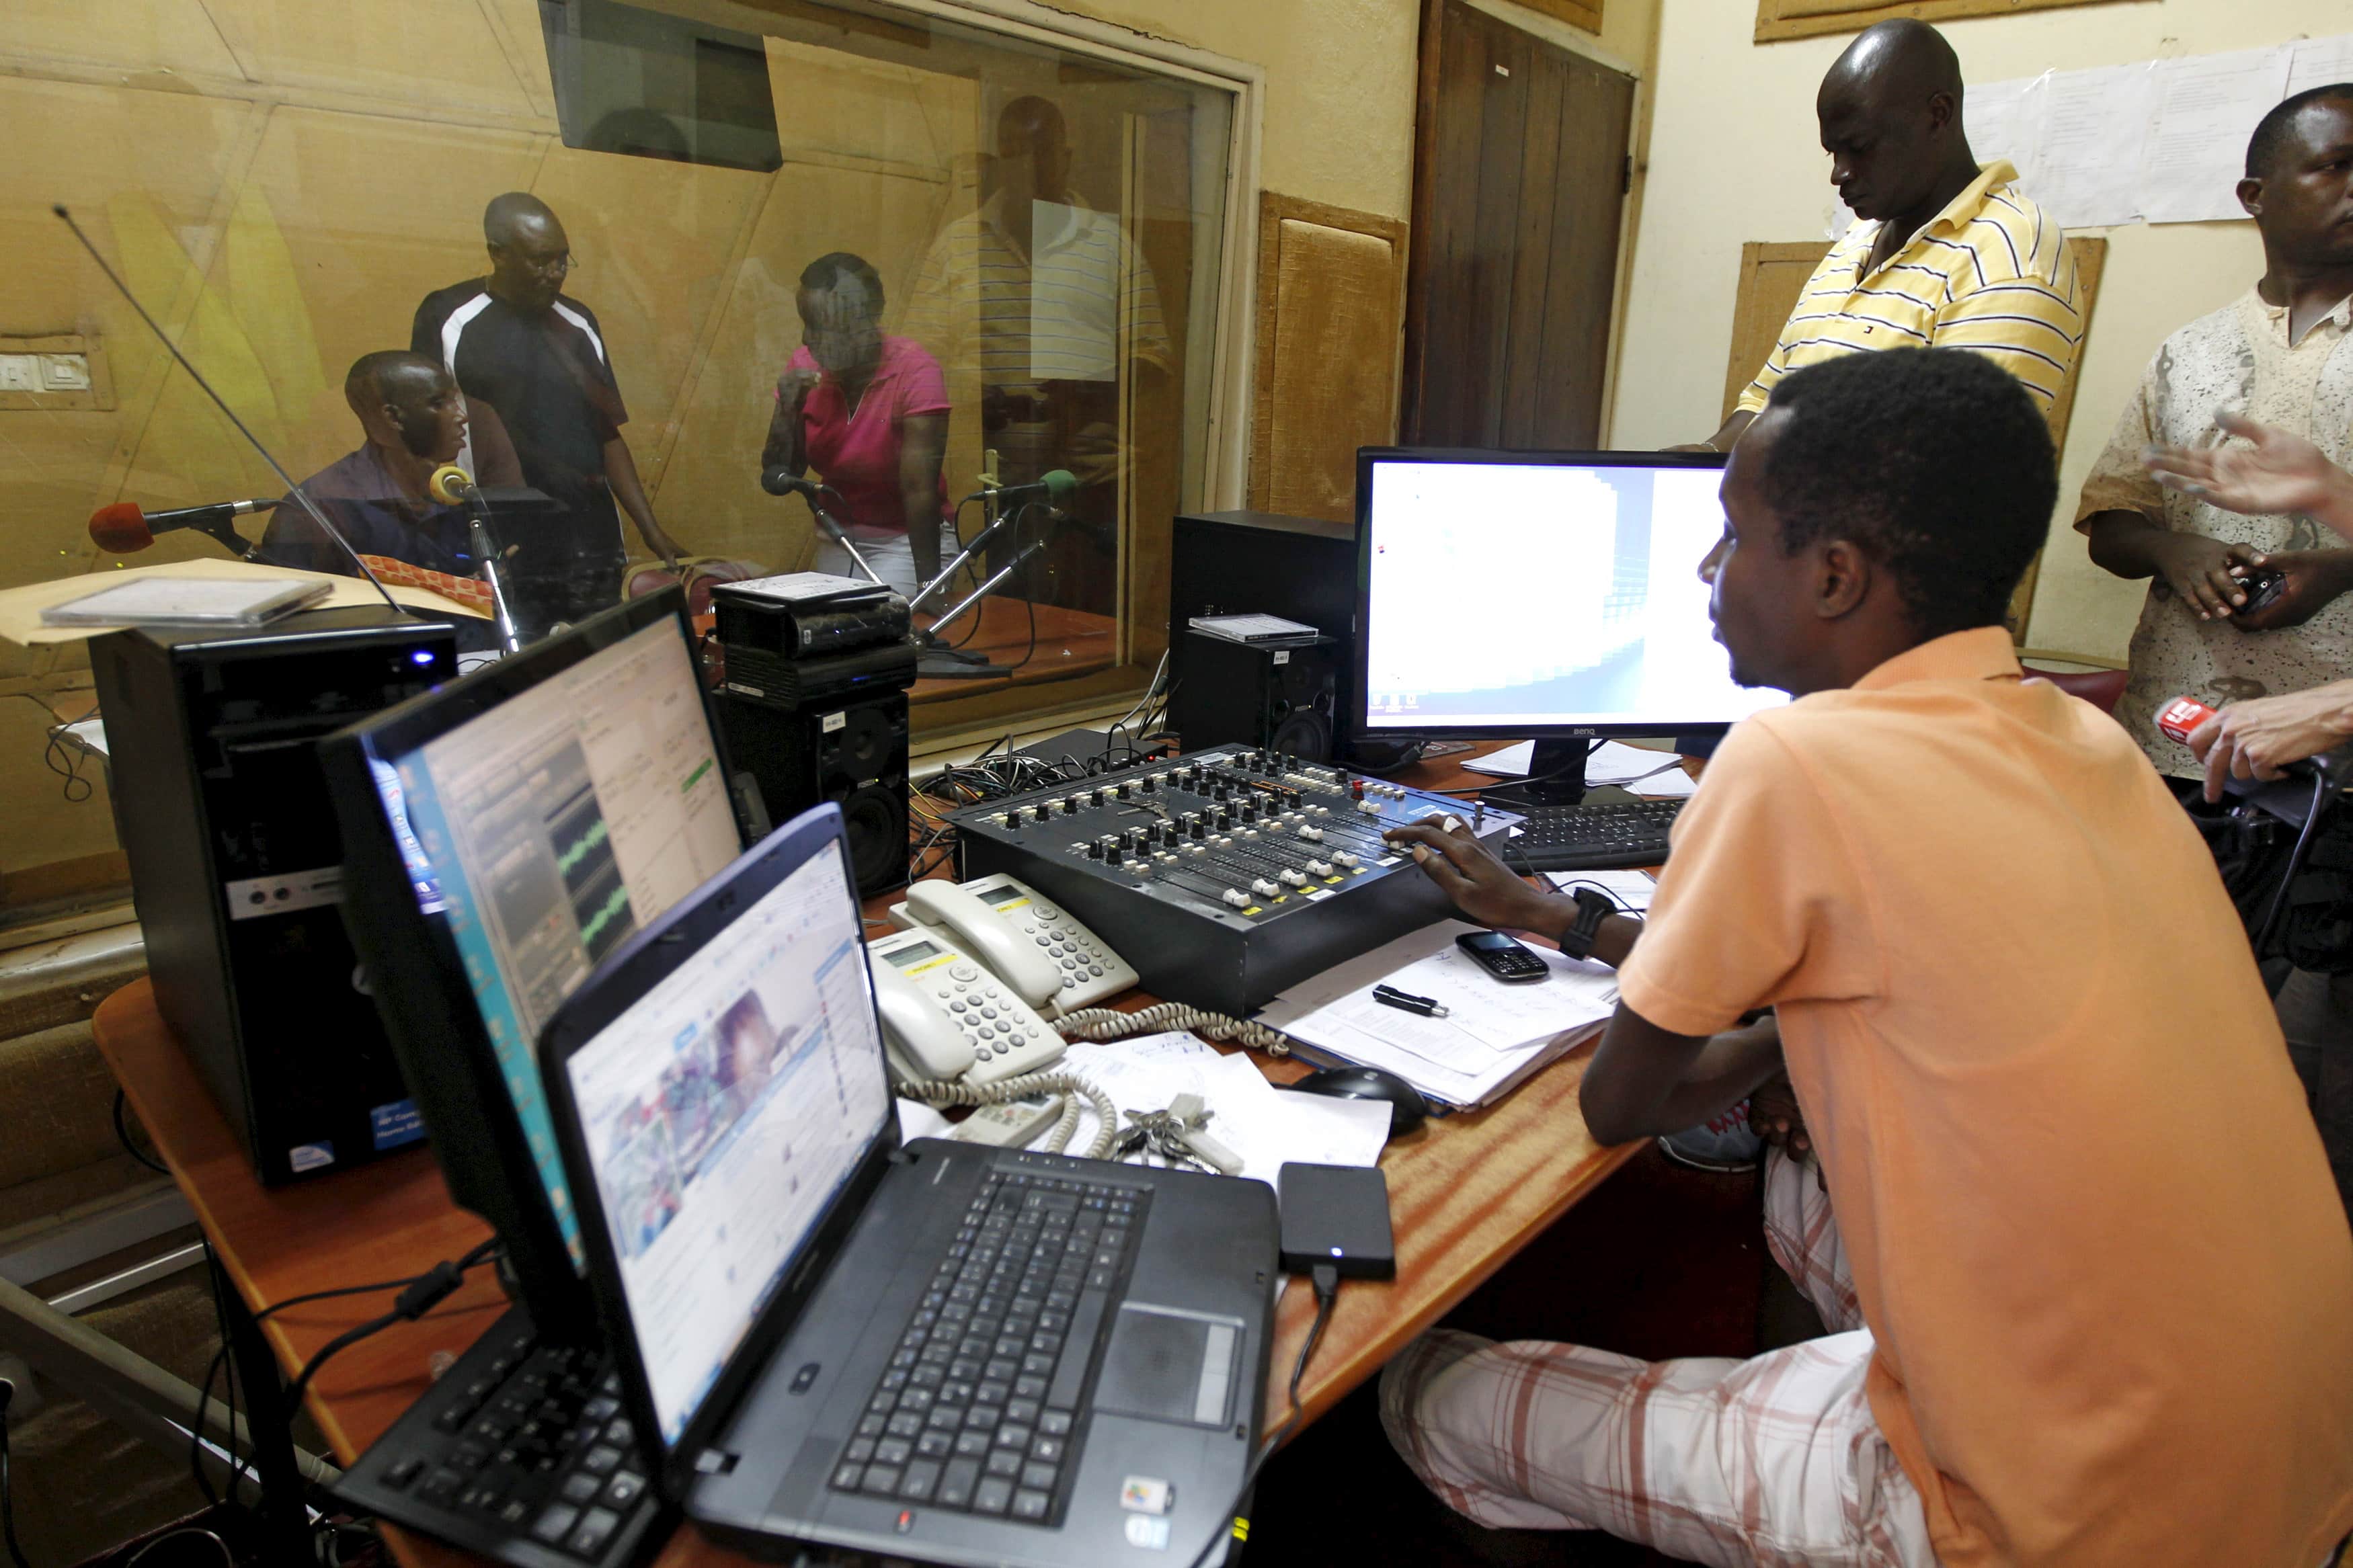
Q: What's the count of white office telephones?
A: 2